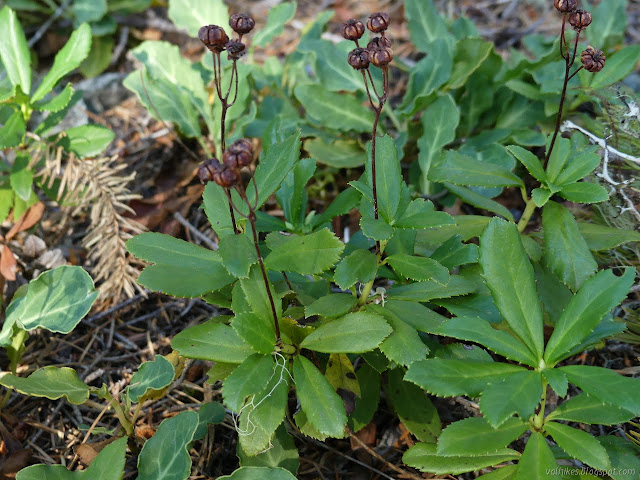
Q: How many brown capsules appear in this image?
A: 14